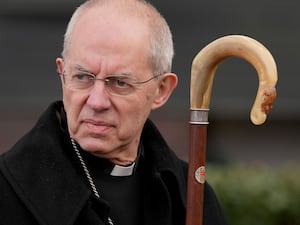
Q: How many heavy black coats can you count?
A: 1